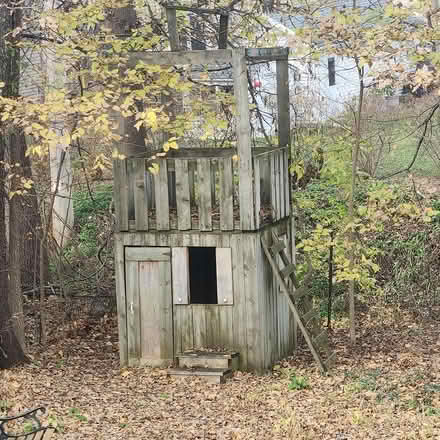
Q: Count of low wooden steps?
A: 2